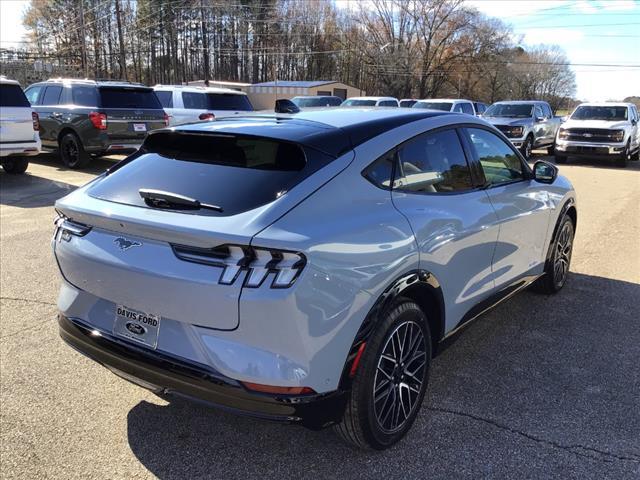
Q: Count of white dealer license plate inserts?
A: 2